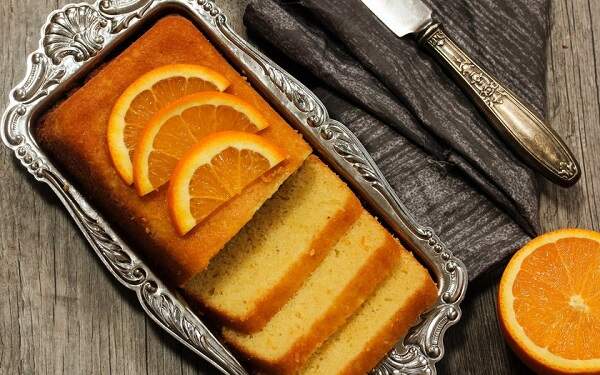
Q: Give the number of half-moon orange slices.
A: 3